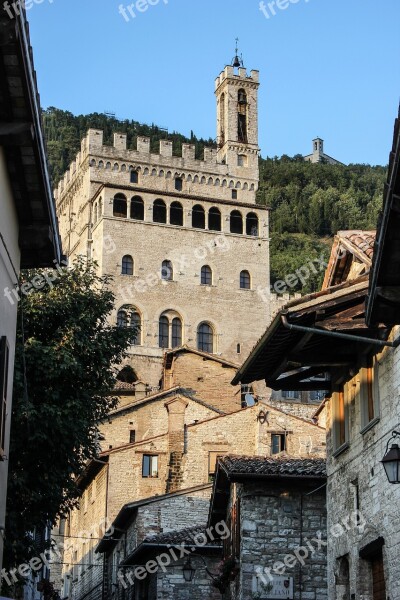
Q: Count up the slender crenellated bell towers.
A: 1